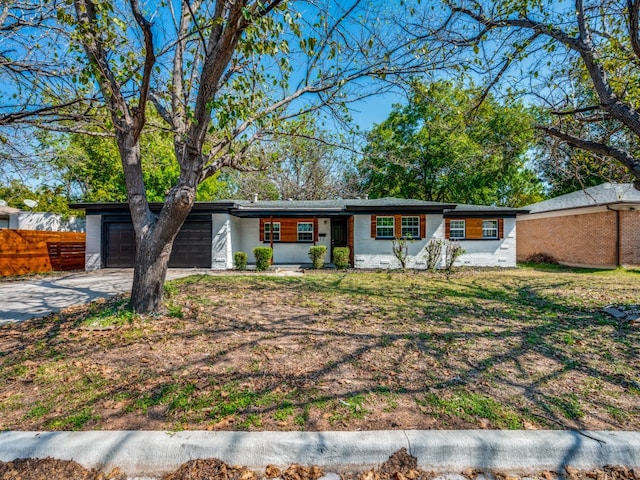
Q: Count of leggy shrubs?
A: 3